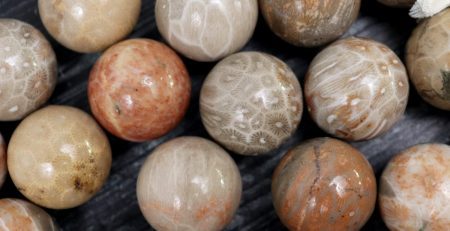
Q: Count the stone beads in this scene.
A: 15